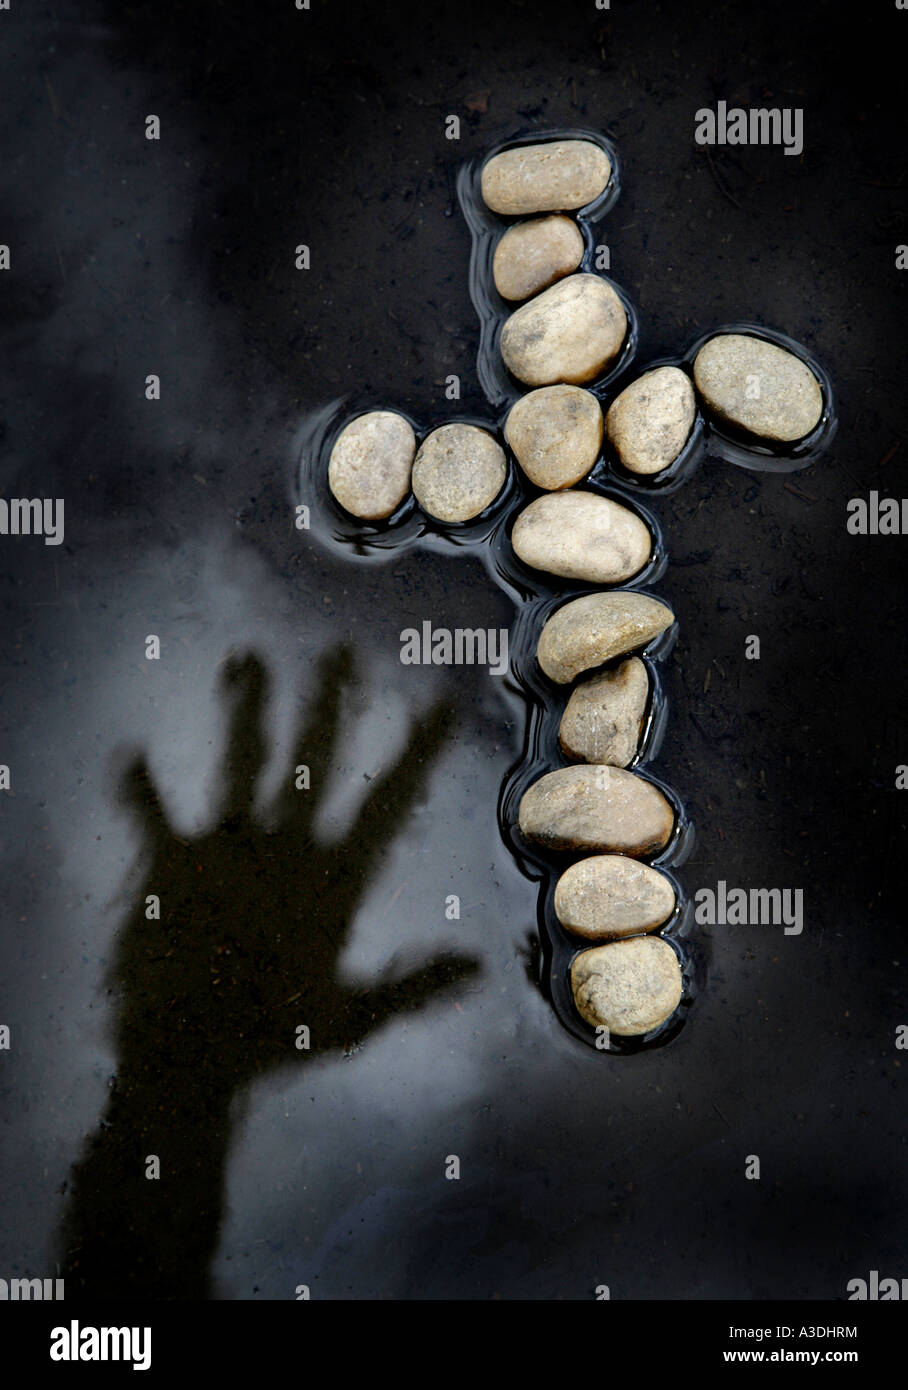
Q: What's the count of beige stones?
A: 14